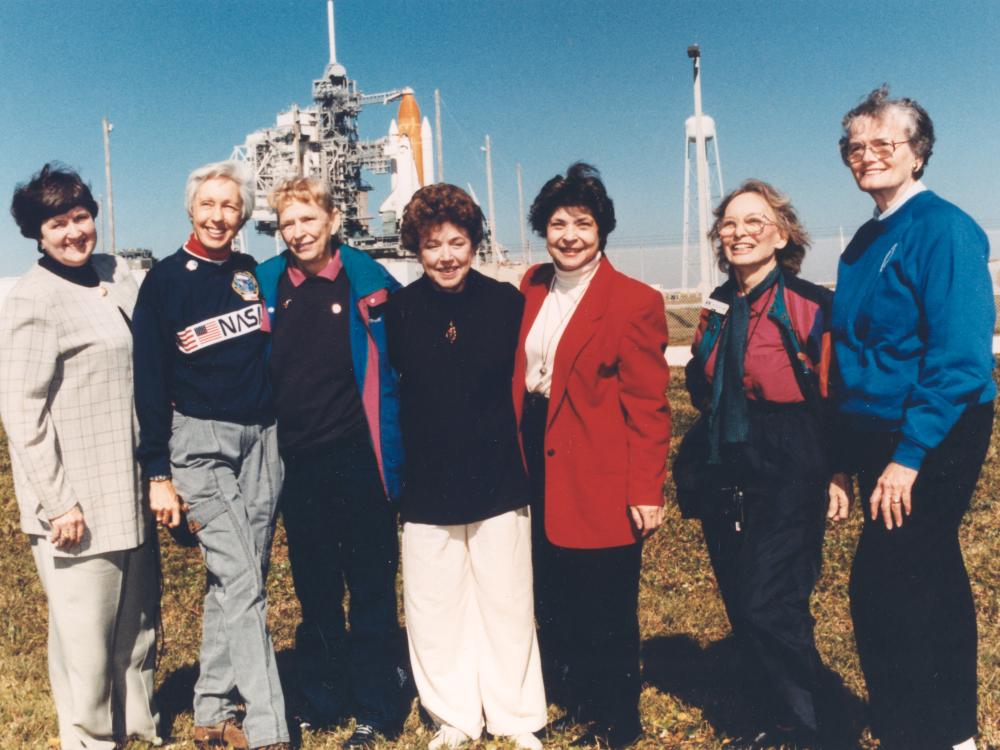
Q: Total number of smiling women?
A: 7